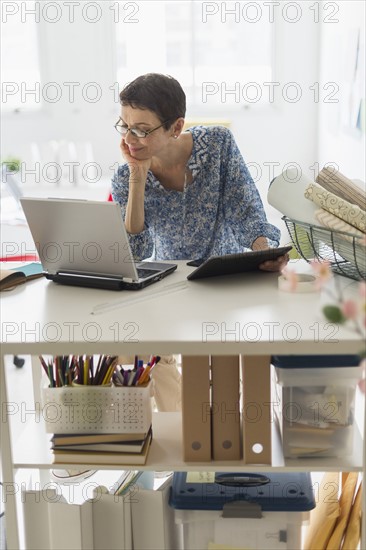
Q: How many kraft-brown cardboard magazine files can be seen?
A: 3